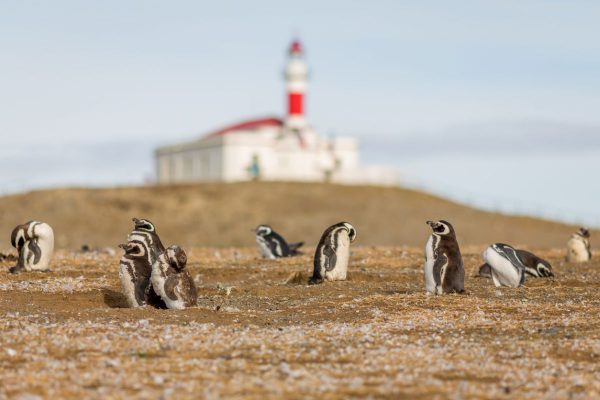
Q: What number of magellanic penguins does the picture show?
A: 10